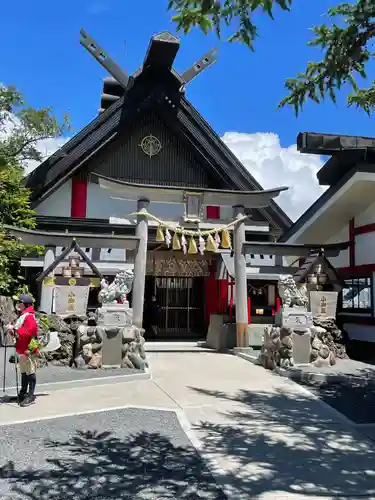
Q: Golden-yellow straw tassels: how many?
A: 5